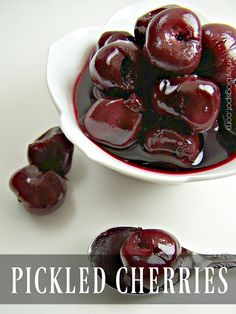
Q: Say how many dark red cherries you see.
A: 11